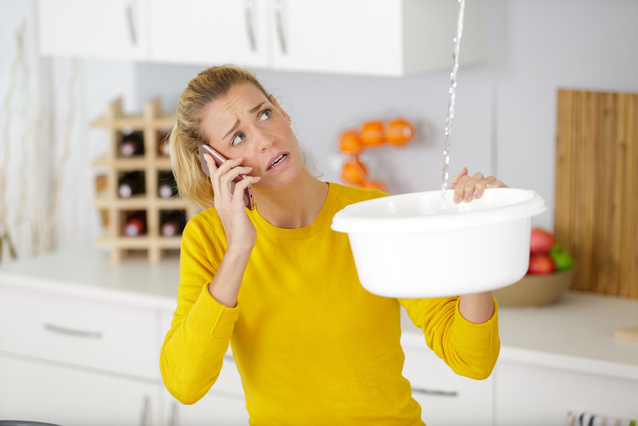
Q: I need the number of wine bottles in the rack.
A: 6